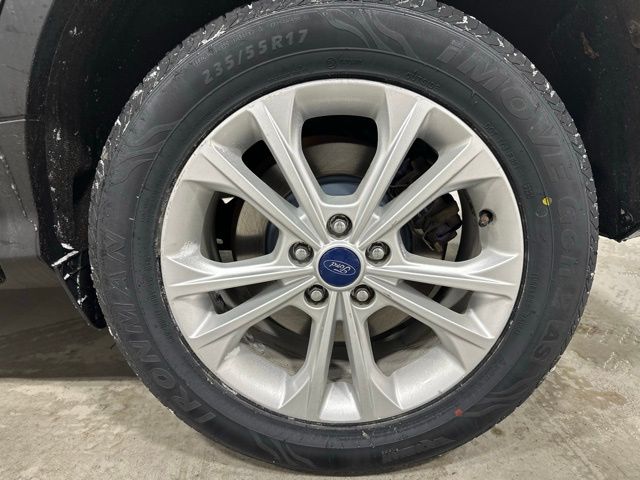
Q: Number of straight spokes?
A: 10